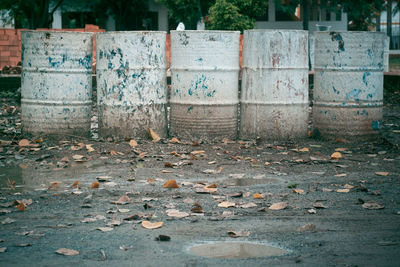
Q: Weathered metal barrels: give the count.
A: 5